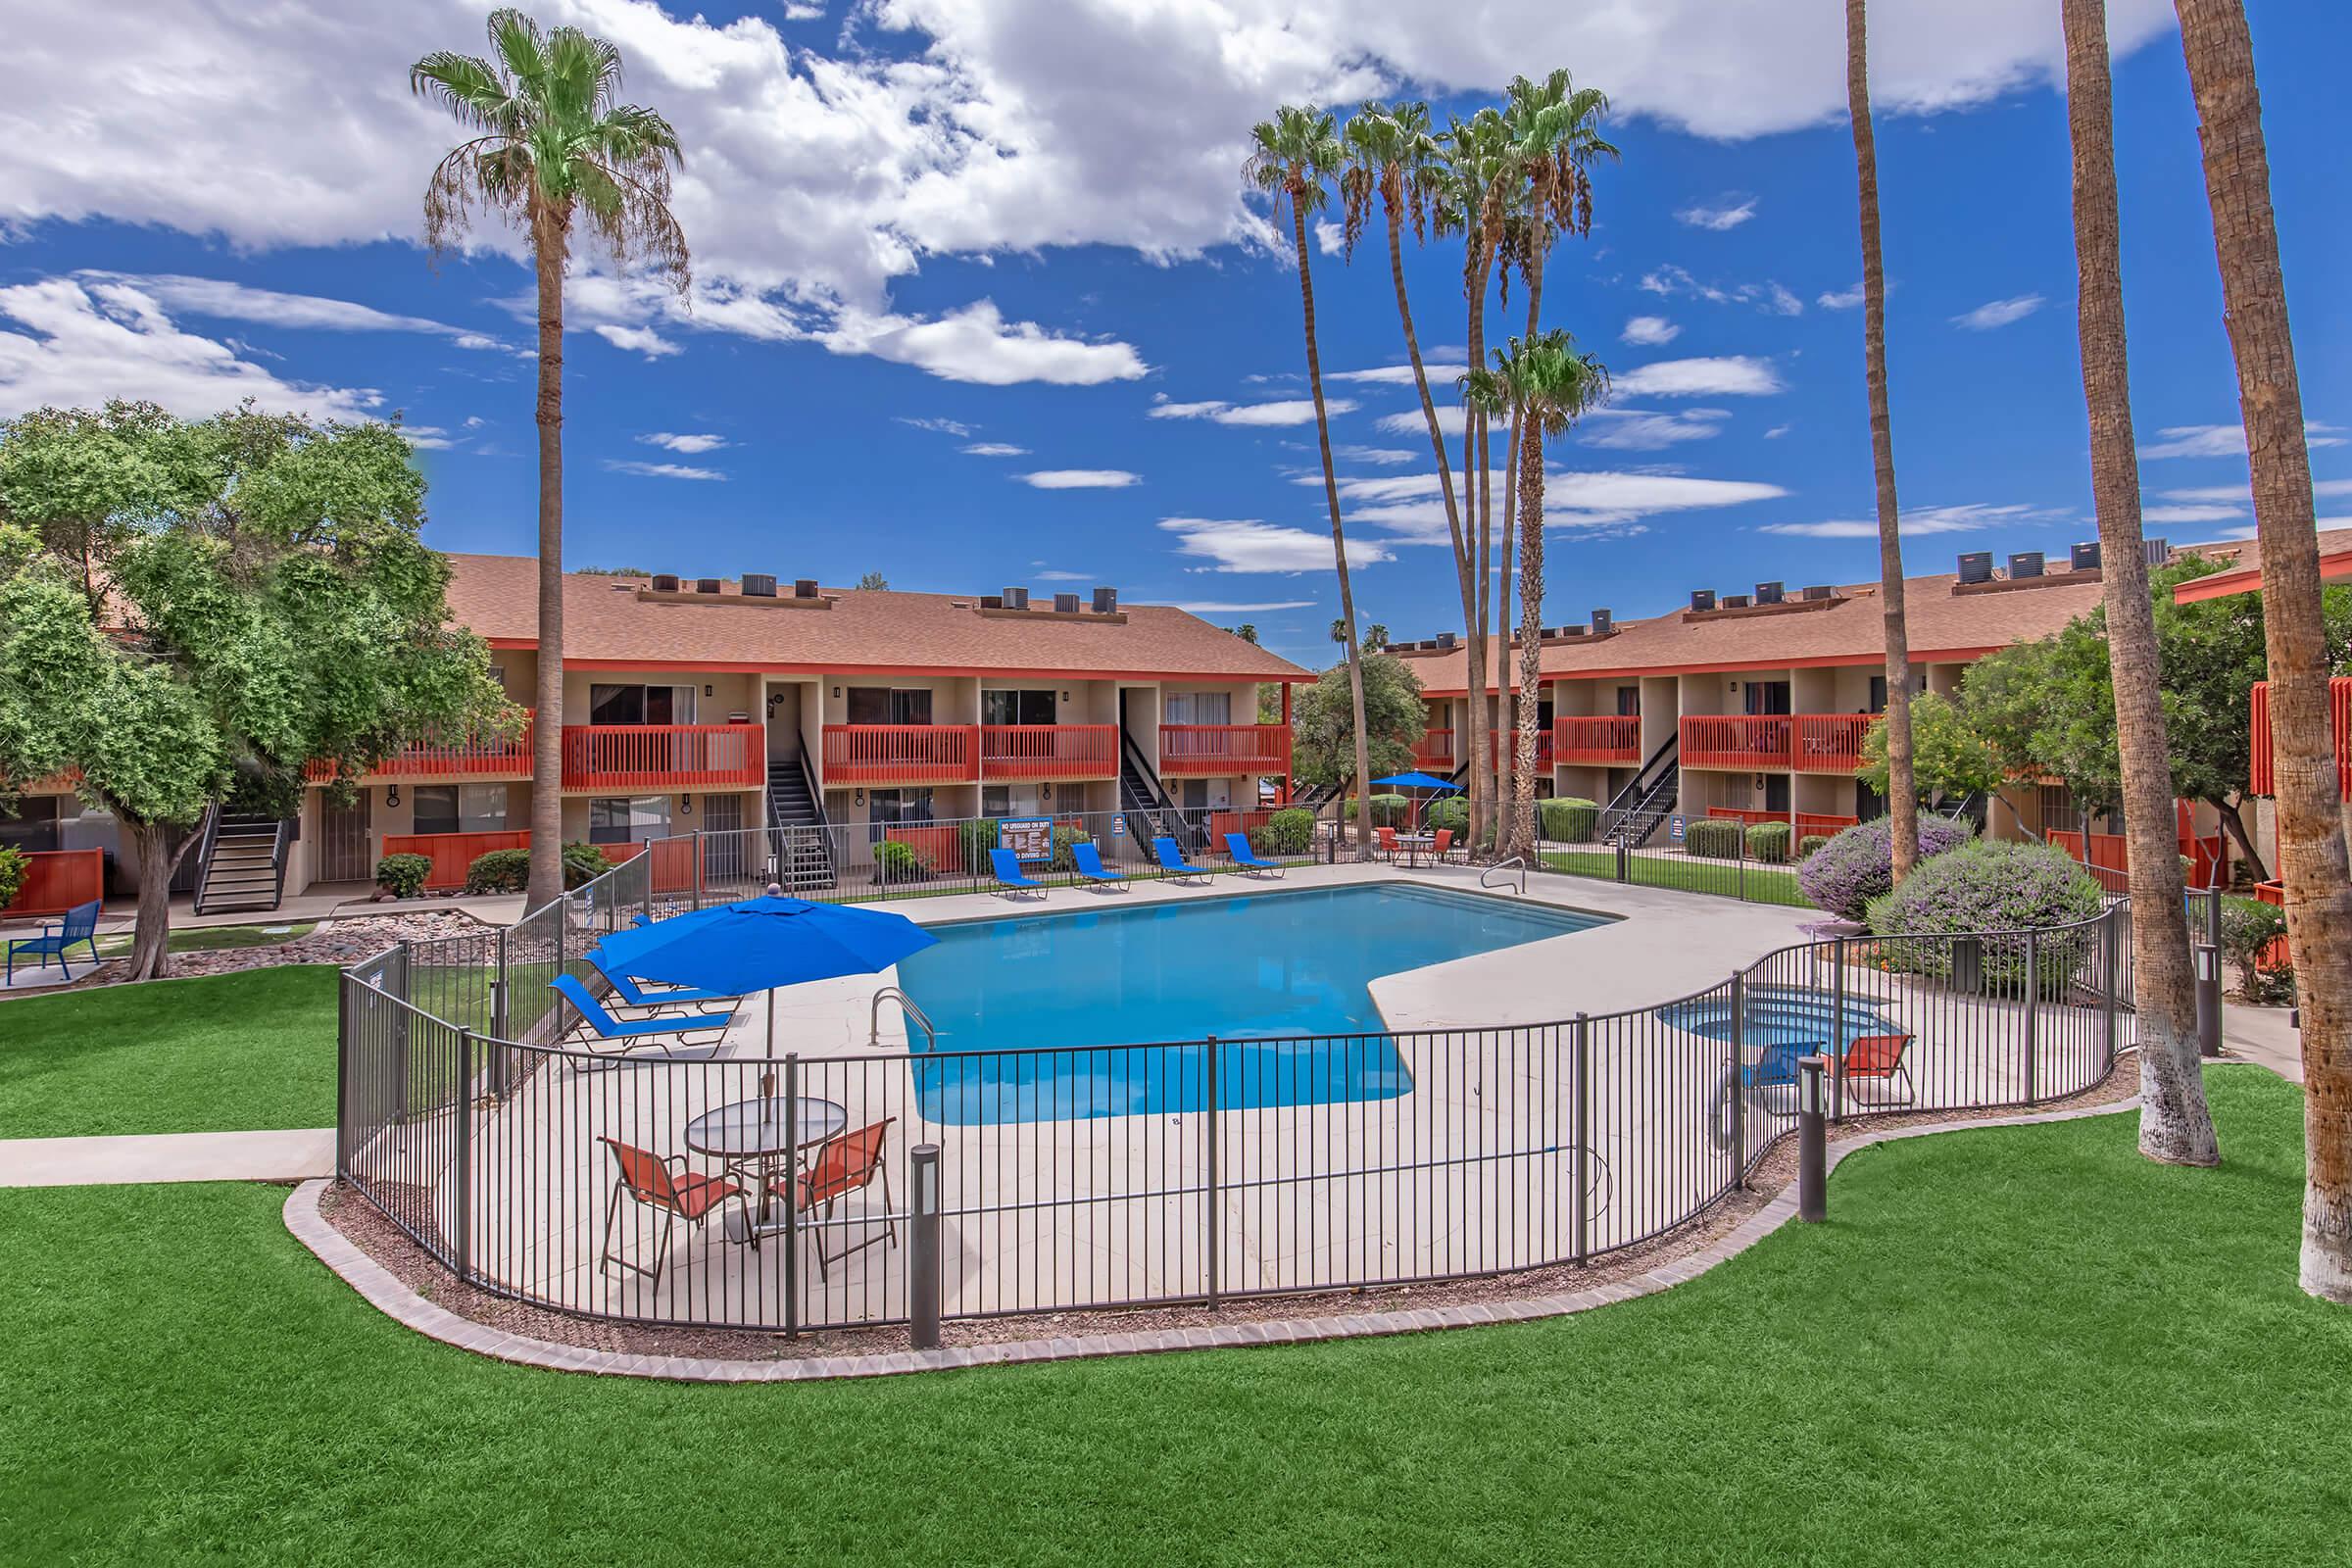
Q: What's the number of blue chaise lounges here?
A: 7